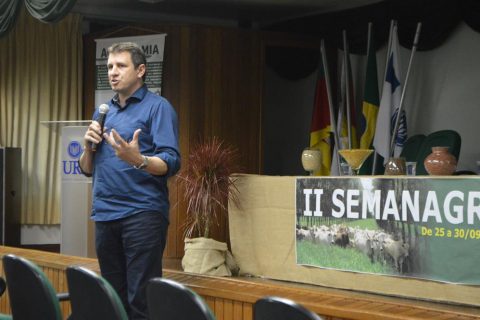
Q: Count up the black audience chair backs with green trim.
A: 4